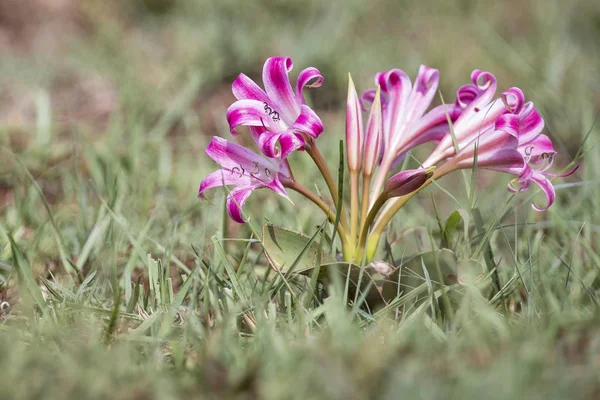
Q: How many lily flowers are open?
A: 5